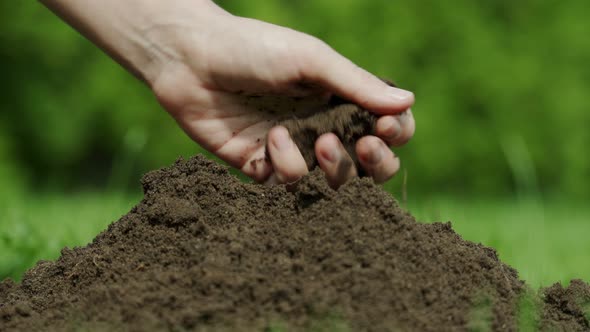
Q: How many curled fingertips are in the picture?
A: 4